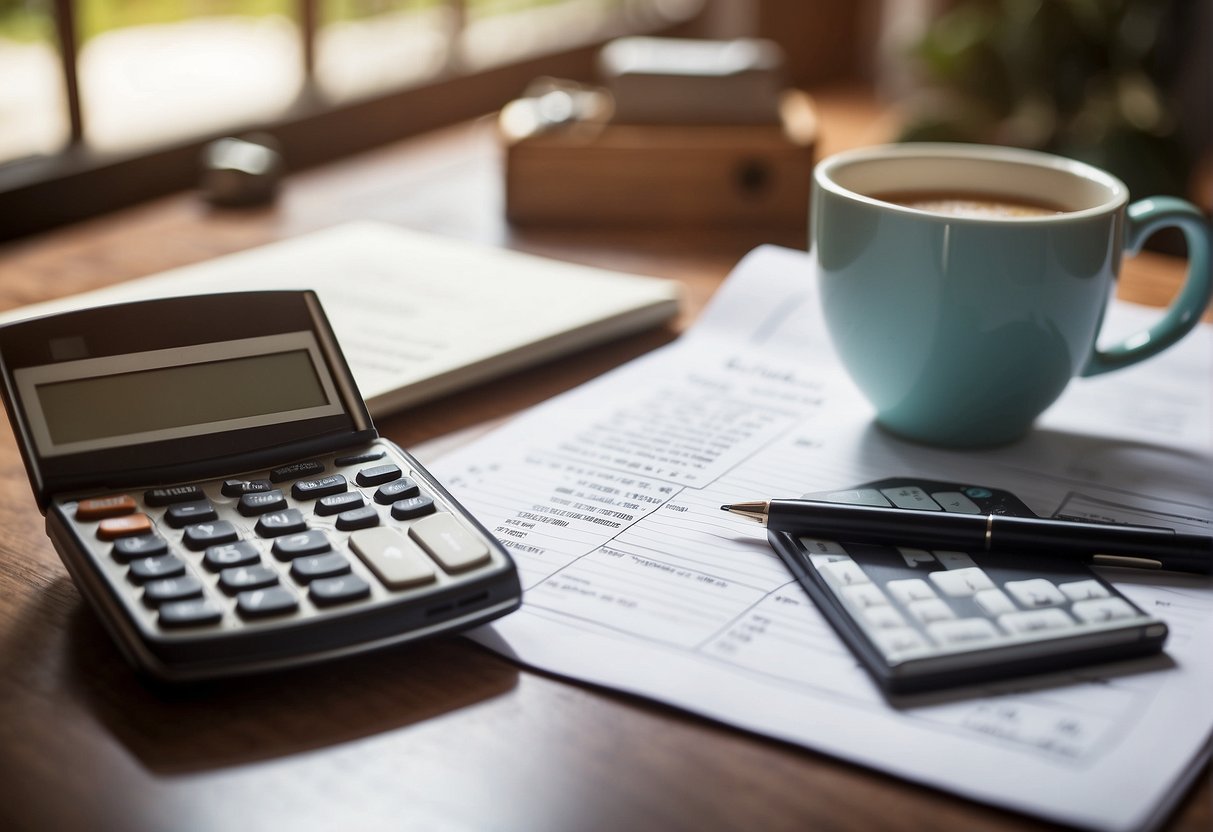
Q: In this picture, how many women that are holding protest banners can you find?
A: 0